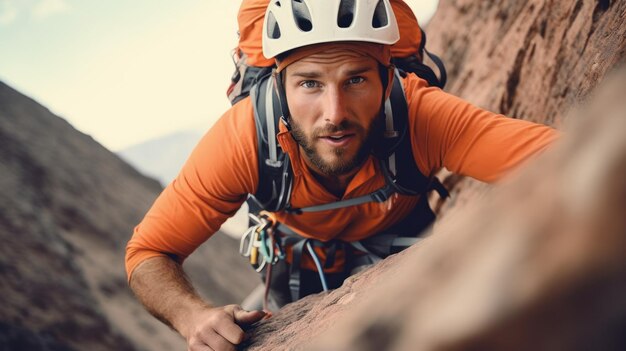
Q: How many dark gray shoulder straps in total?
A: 2